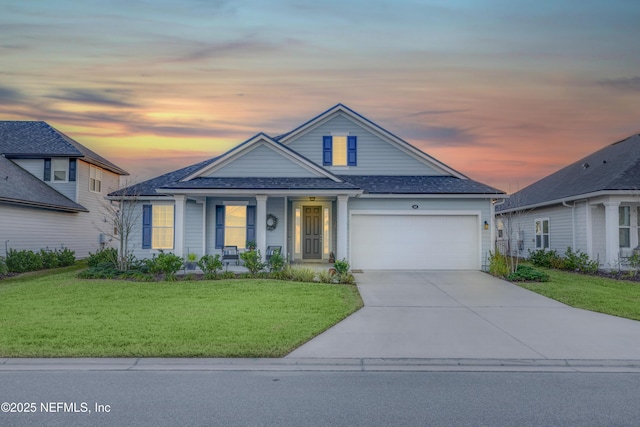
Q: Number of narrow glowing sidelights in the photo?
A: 2